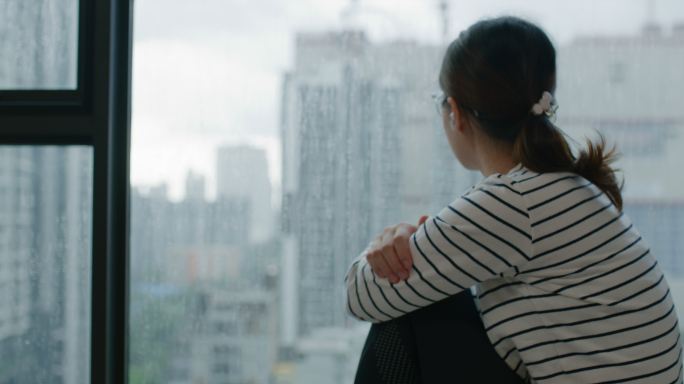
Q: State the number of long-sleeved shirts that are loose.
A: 1